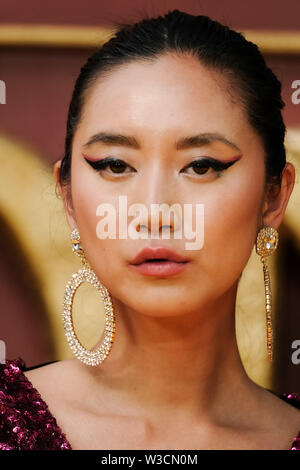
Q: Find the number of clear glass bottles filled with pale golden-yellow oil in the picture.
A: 0